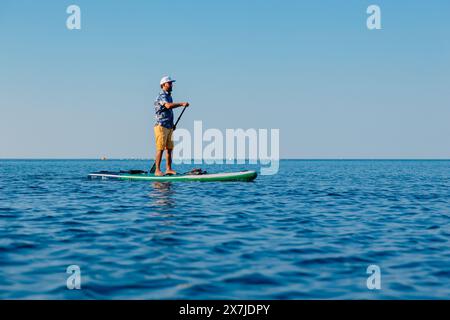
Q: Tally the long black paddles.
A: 1